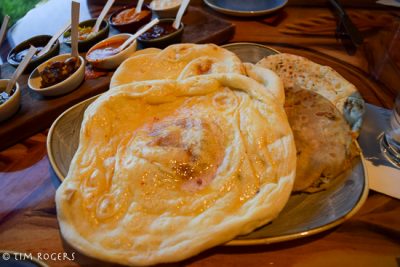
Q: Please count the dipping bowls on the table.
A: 8